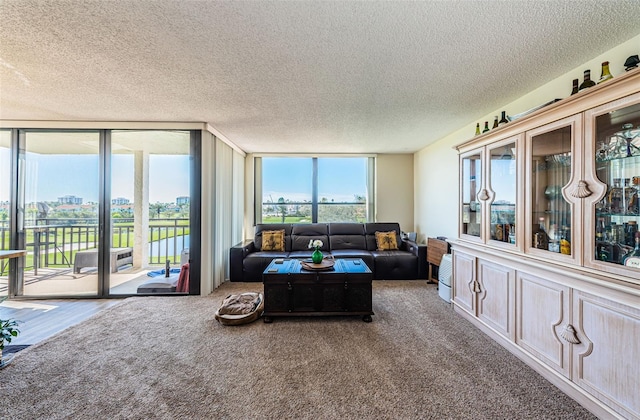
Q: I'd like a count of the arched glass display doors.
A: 4